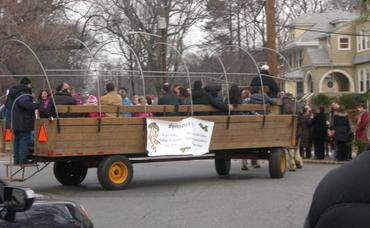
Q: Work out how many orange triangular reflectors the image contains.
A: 2